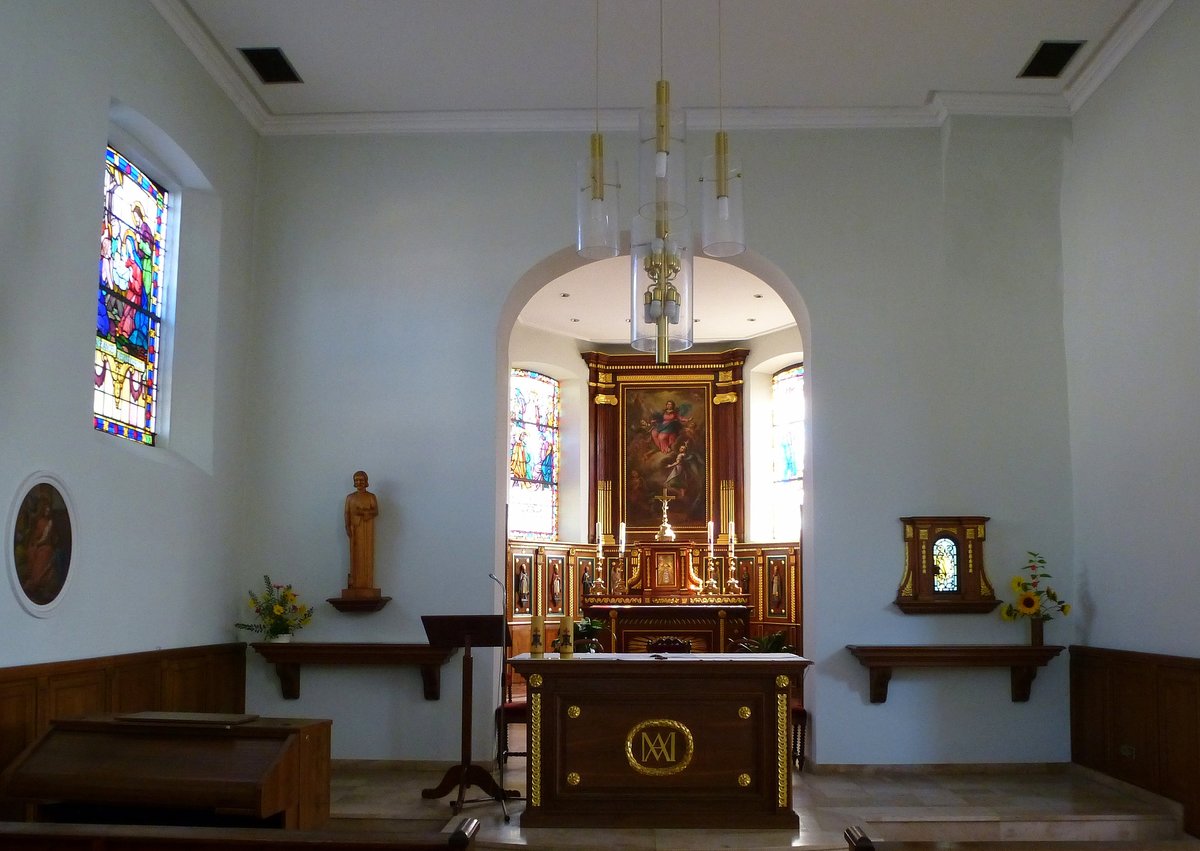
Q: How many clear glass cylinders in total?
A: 4